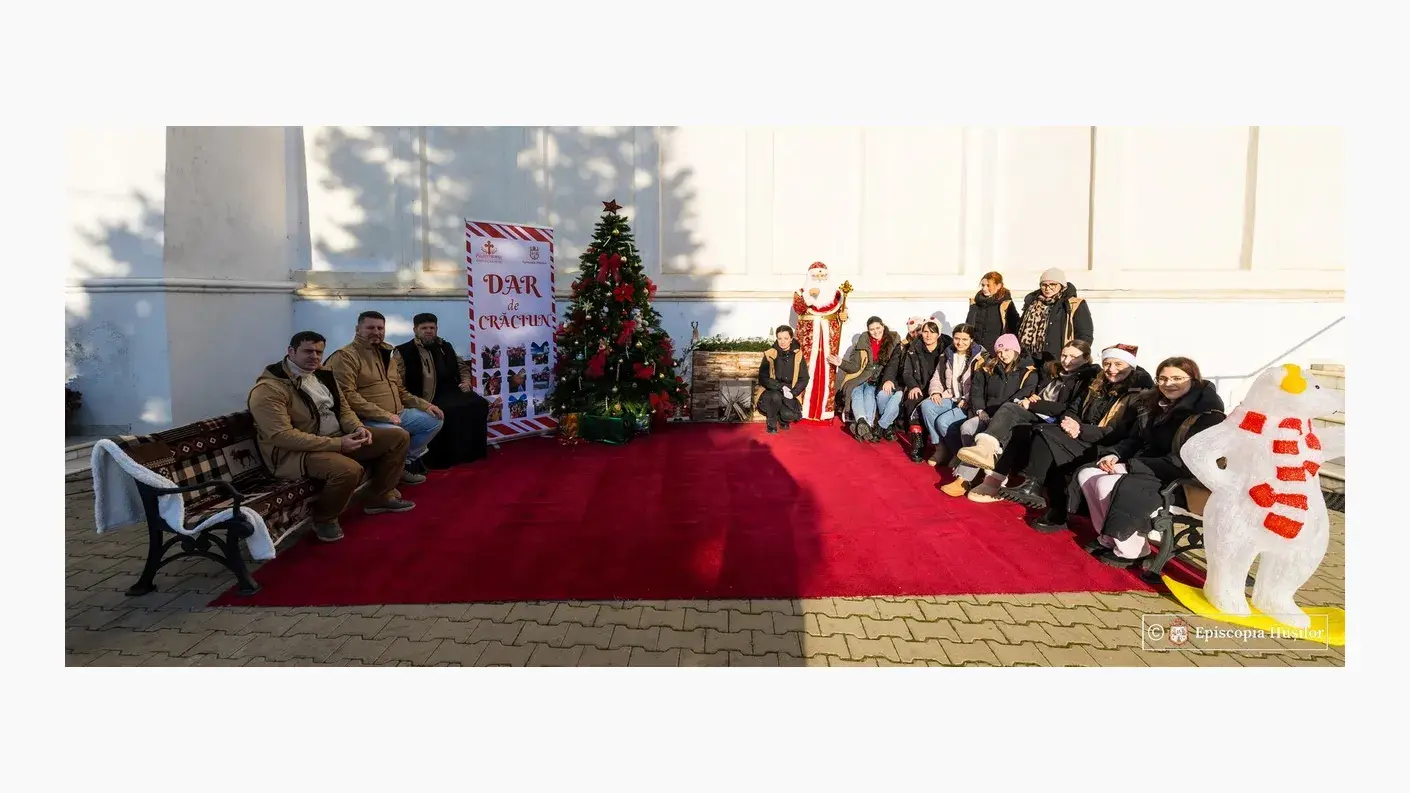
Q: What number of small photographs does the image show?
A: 9